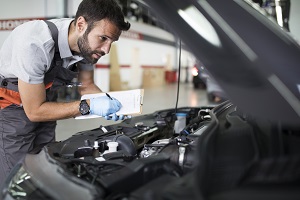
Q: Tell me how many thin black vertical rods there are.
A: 1